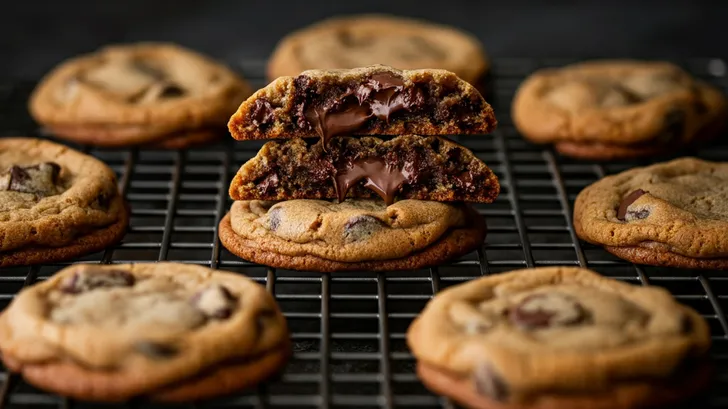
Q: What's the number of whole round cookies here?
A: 8